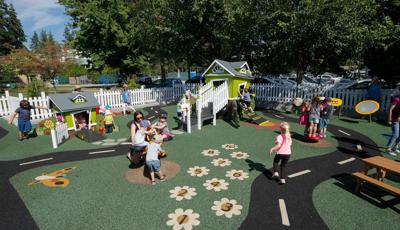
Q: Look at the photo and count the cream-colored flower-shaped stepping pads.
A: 10